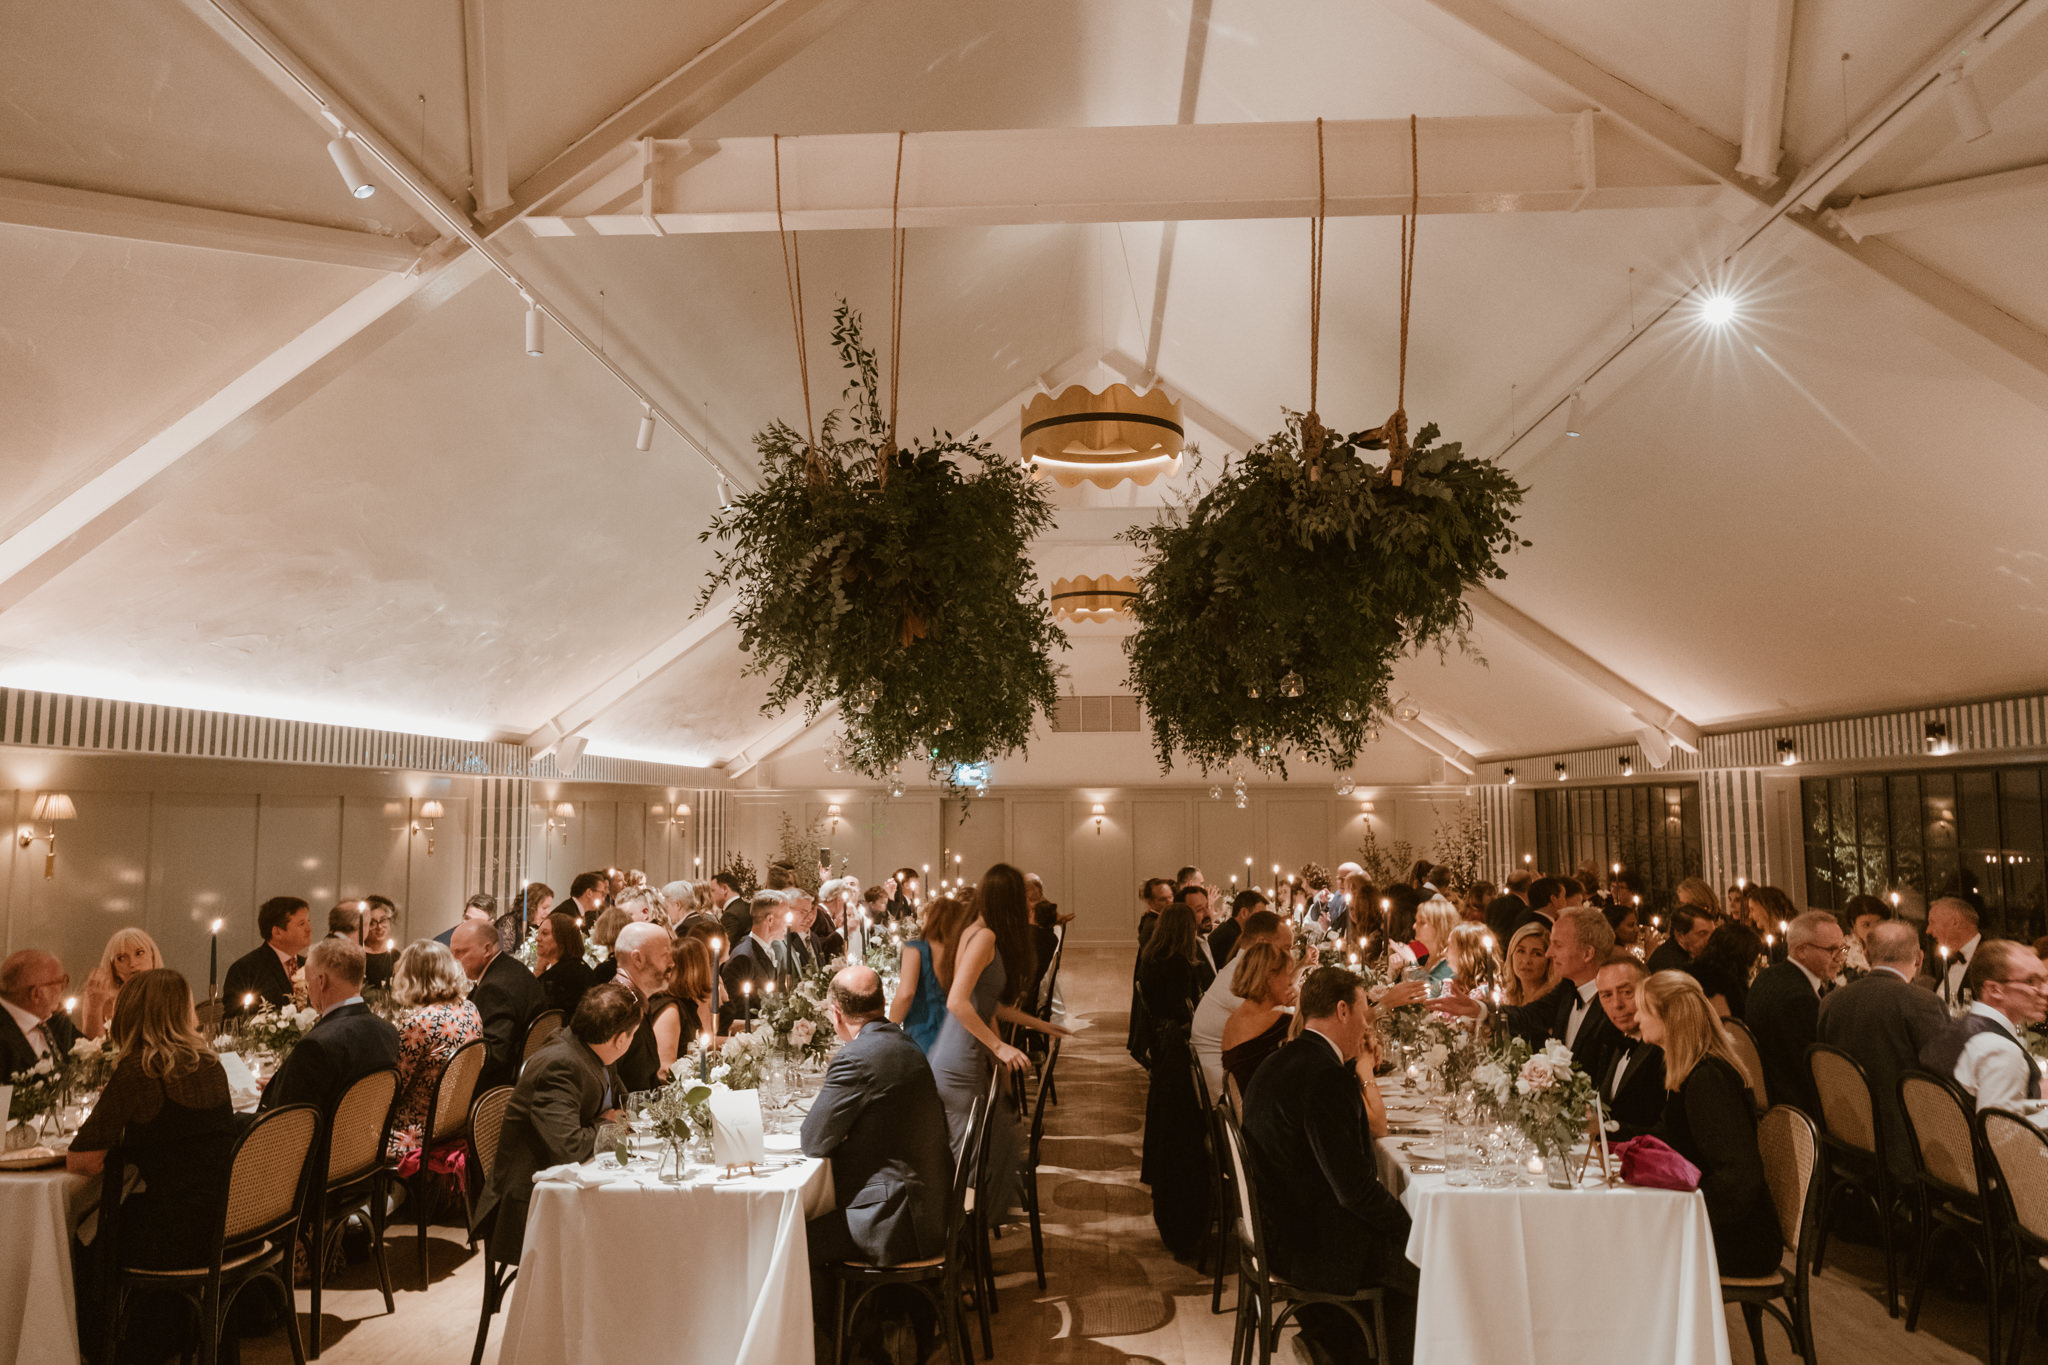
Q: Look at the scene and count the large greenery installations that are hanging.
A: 2